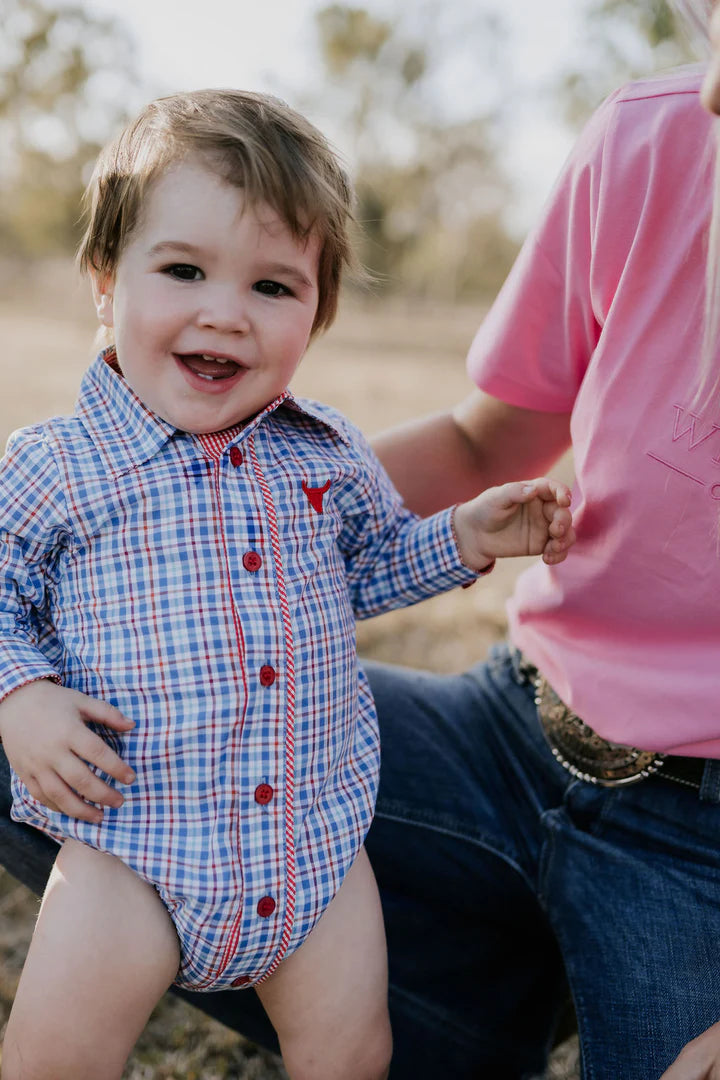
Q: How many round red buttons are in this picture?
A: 6